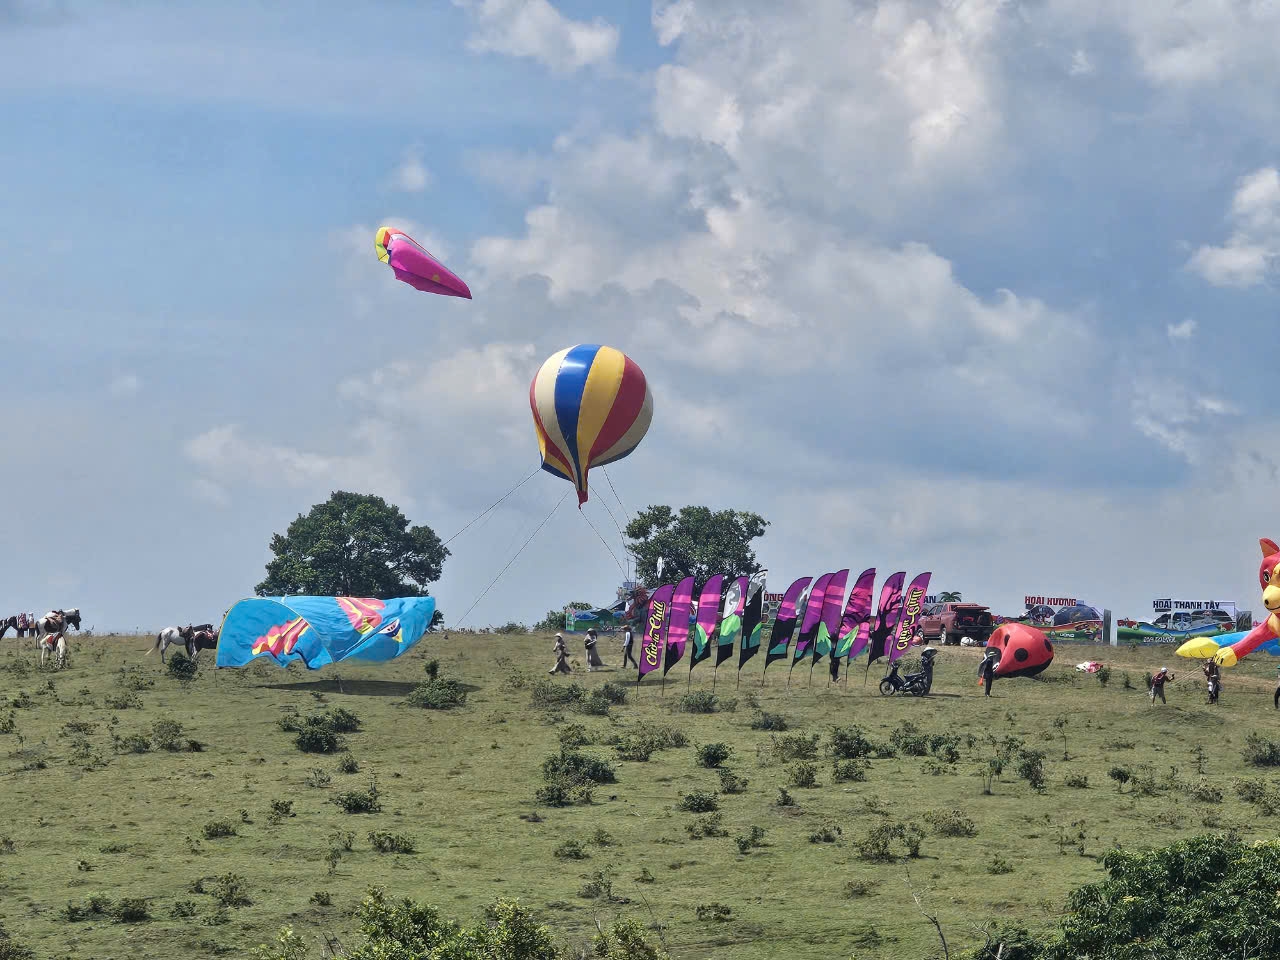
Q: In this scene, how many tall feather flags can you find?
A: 12